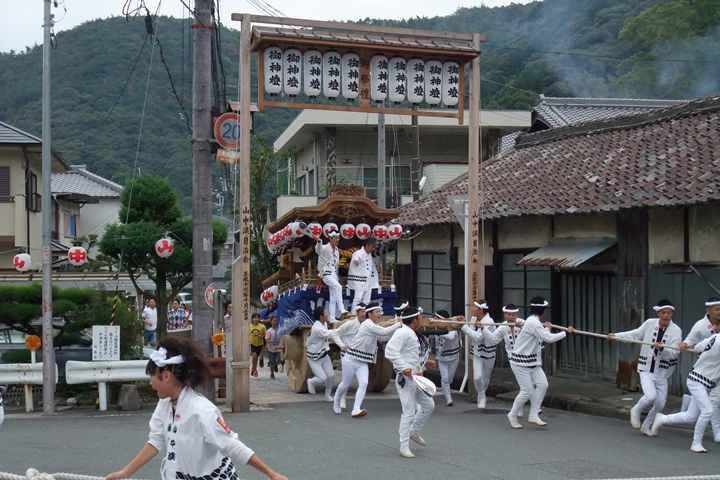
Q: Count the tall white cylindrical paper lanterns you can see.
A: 10